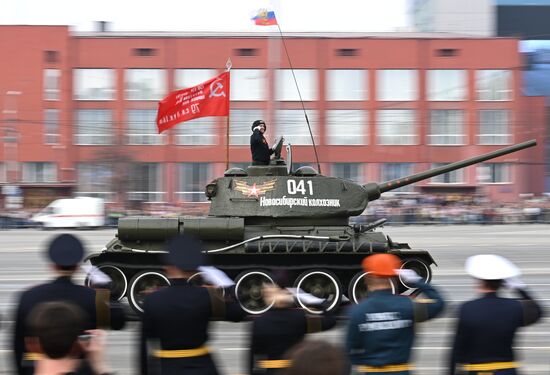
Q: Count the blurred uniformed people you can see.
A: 5